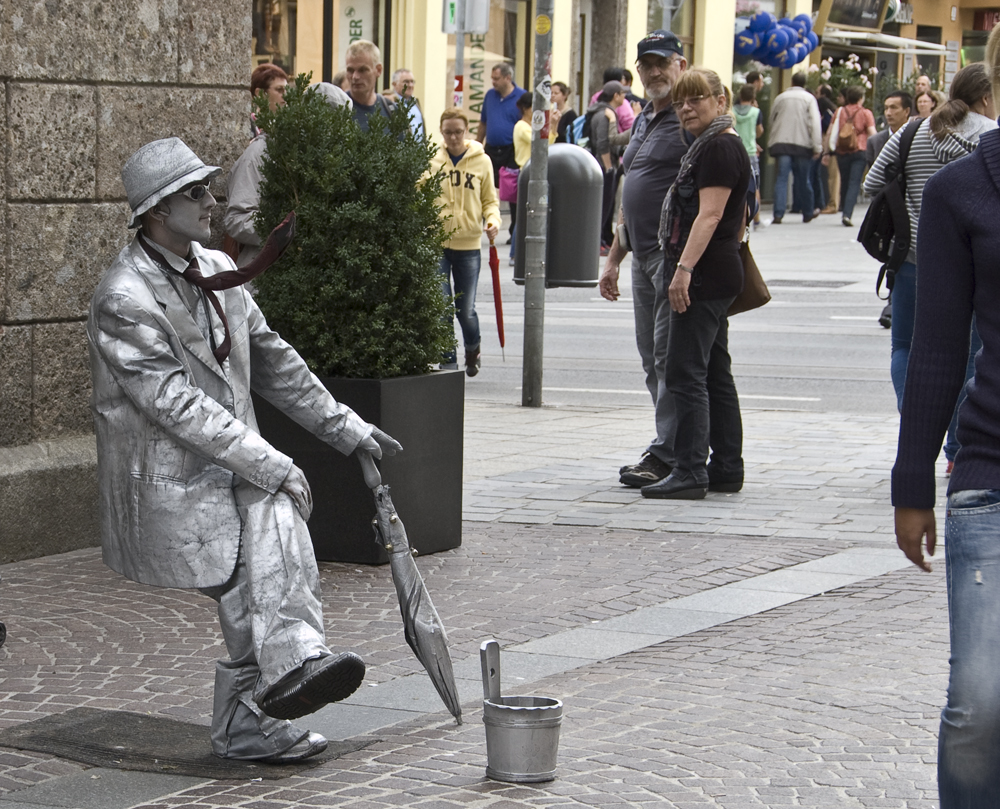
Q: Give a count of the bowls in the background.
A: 0